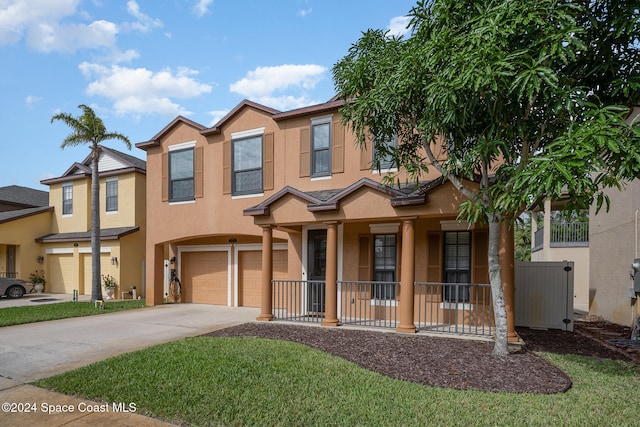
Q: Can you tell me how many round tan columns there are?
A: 4